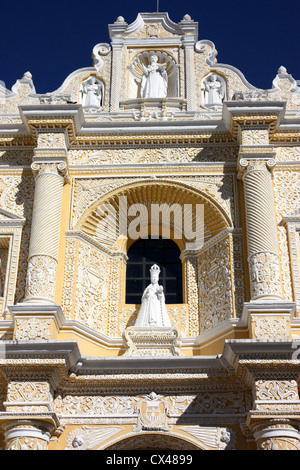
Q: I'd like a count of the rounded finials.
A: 4